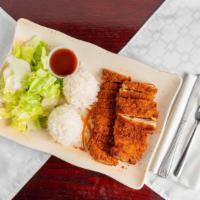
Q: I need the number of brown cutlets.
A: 2